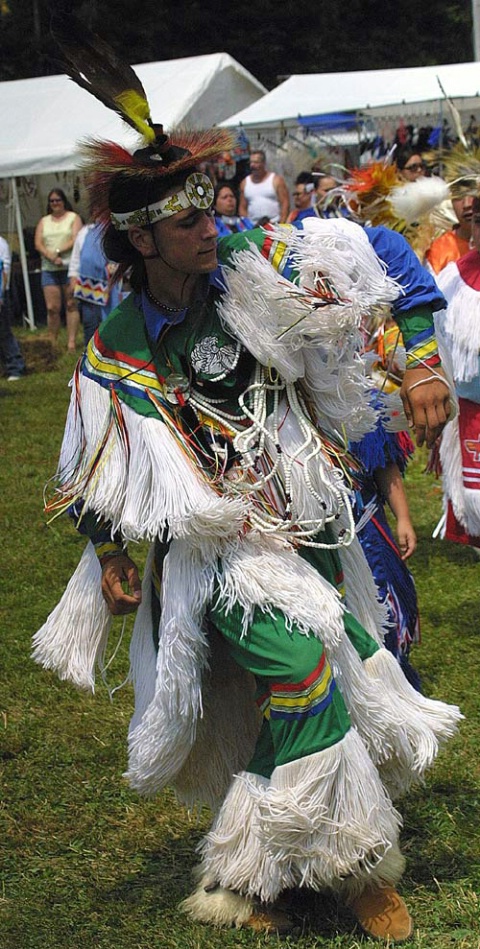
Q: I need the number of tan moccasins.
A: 2